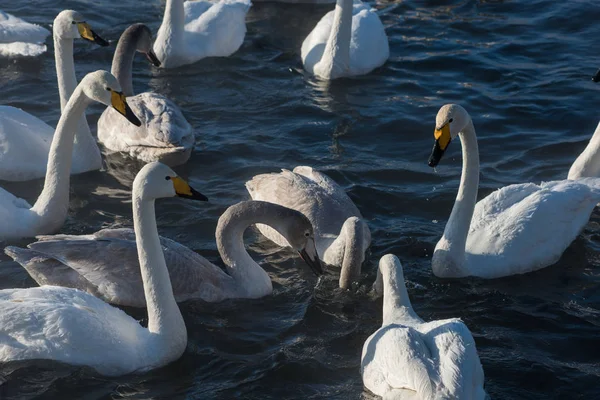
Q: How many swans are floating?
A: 12